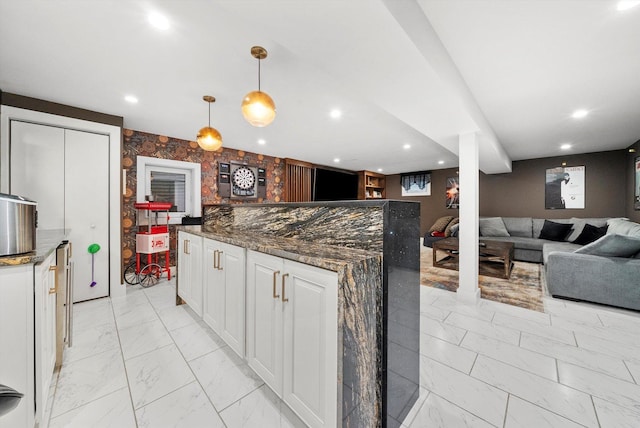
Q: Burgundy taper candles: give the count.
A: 0